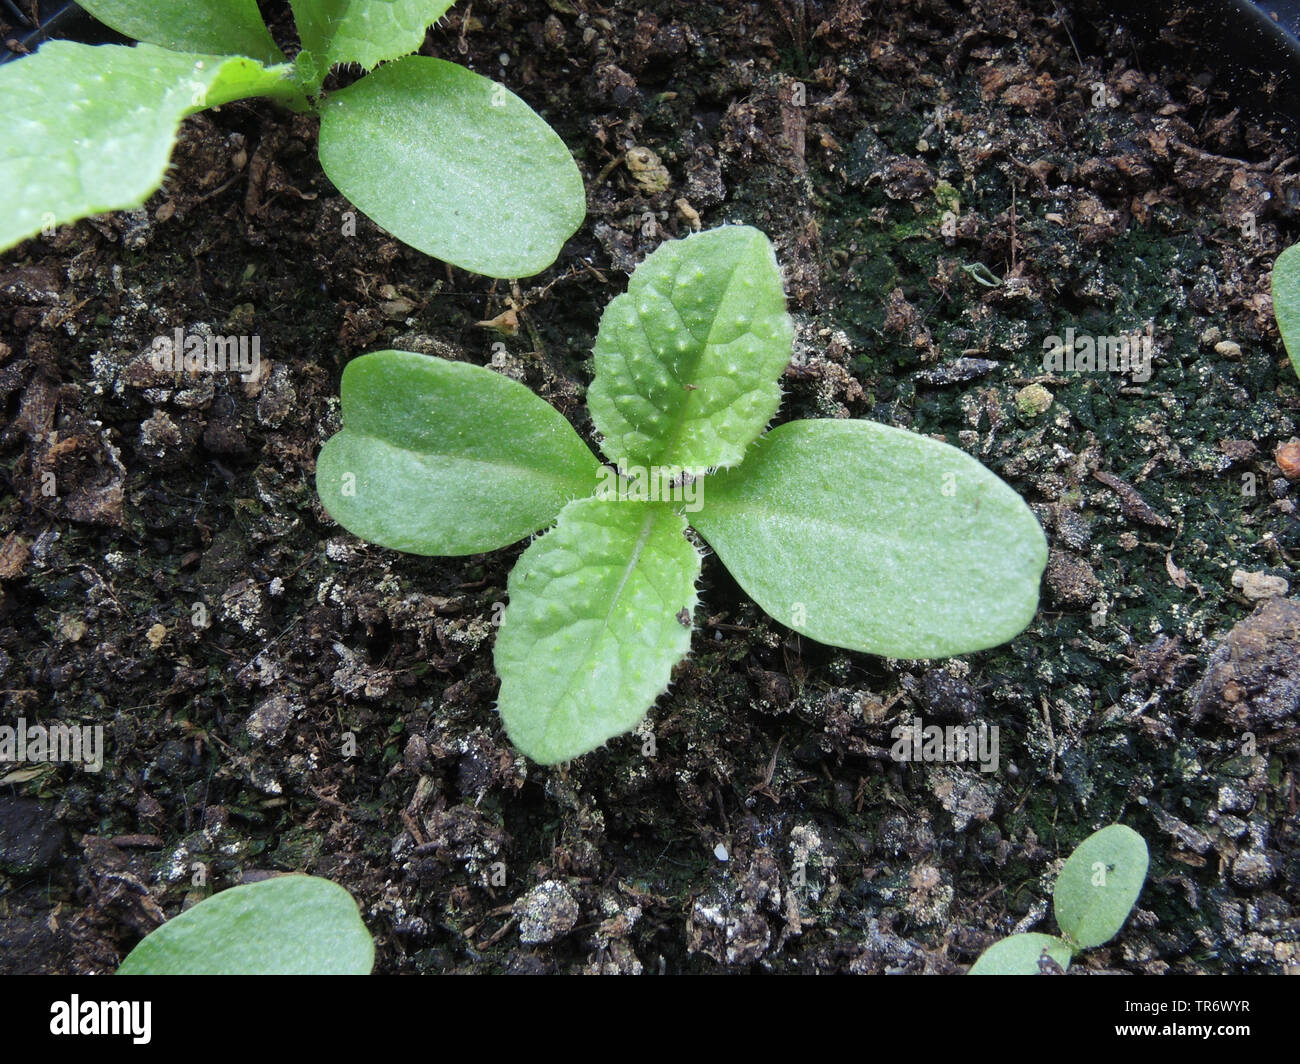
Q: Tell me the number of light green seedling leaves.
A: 12